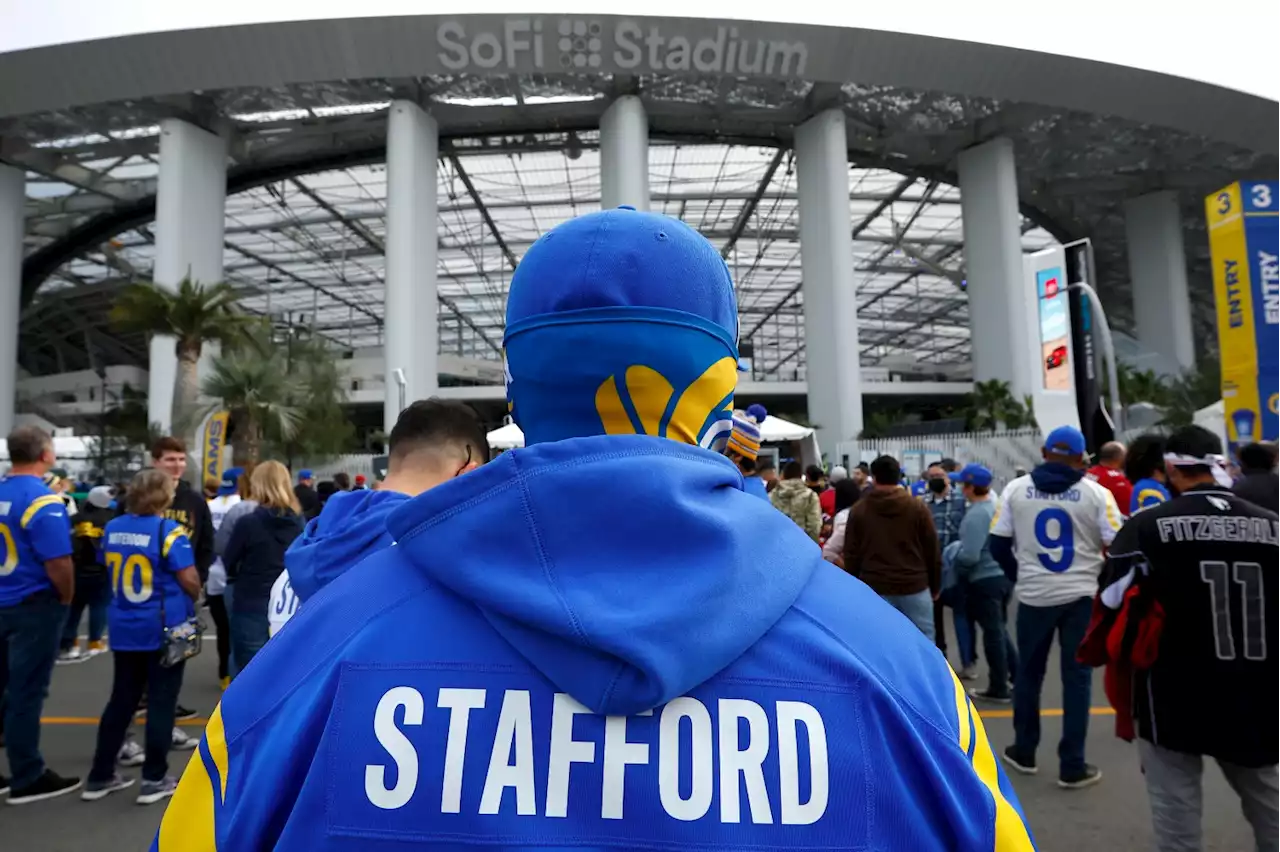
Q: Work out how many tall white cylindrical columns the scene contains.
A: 7